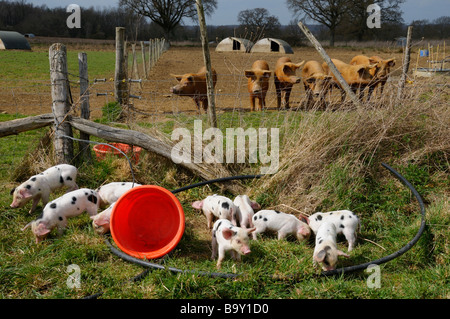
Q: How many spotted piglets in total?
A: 10